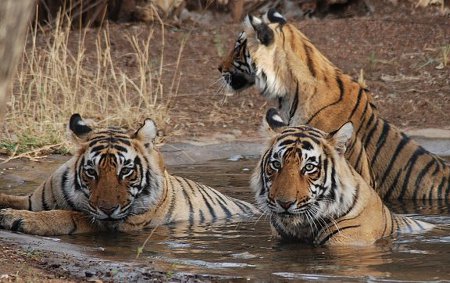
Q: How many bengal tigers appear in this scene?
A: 3